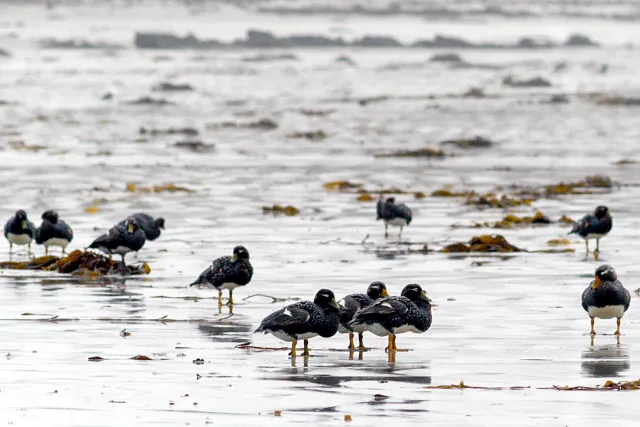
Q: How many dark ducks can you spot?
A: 11